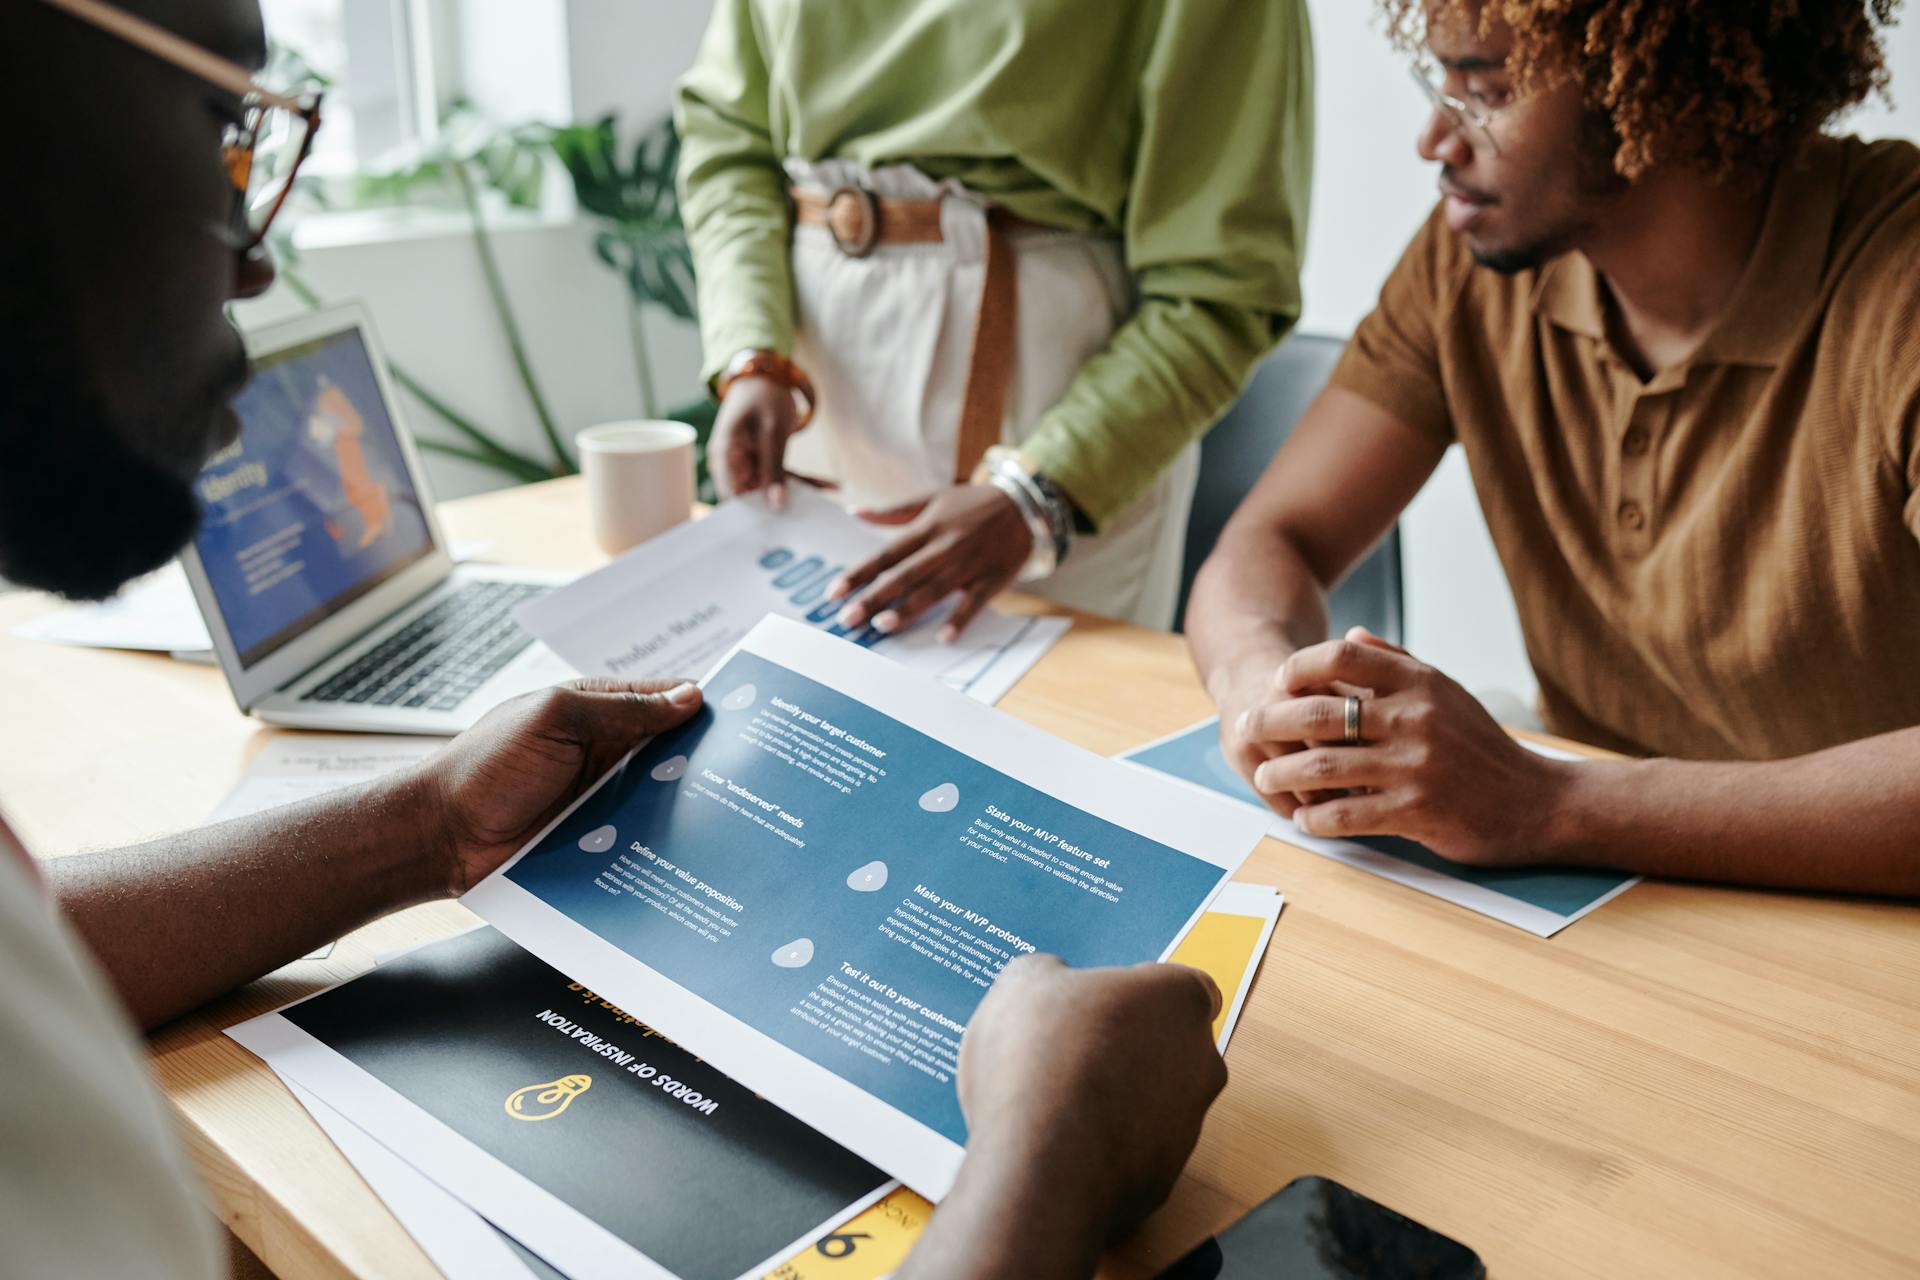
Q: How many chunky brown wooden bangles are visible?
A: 1